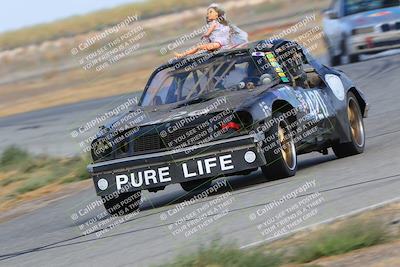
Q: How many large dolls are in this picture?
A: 1